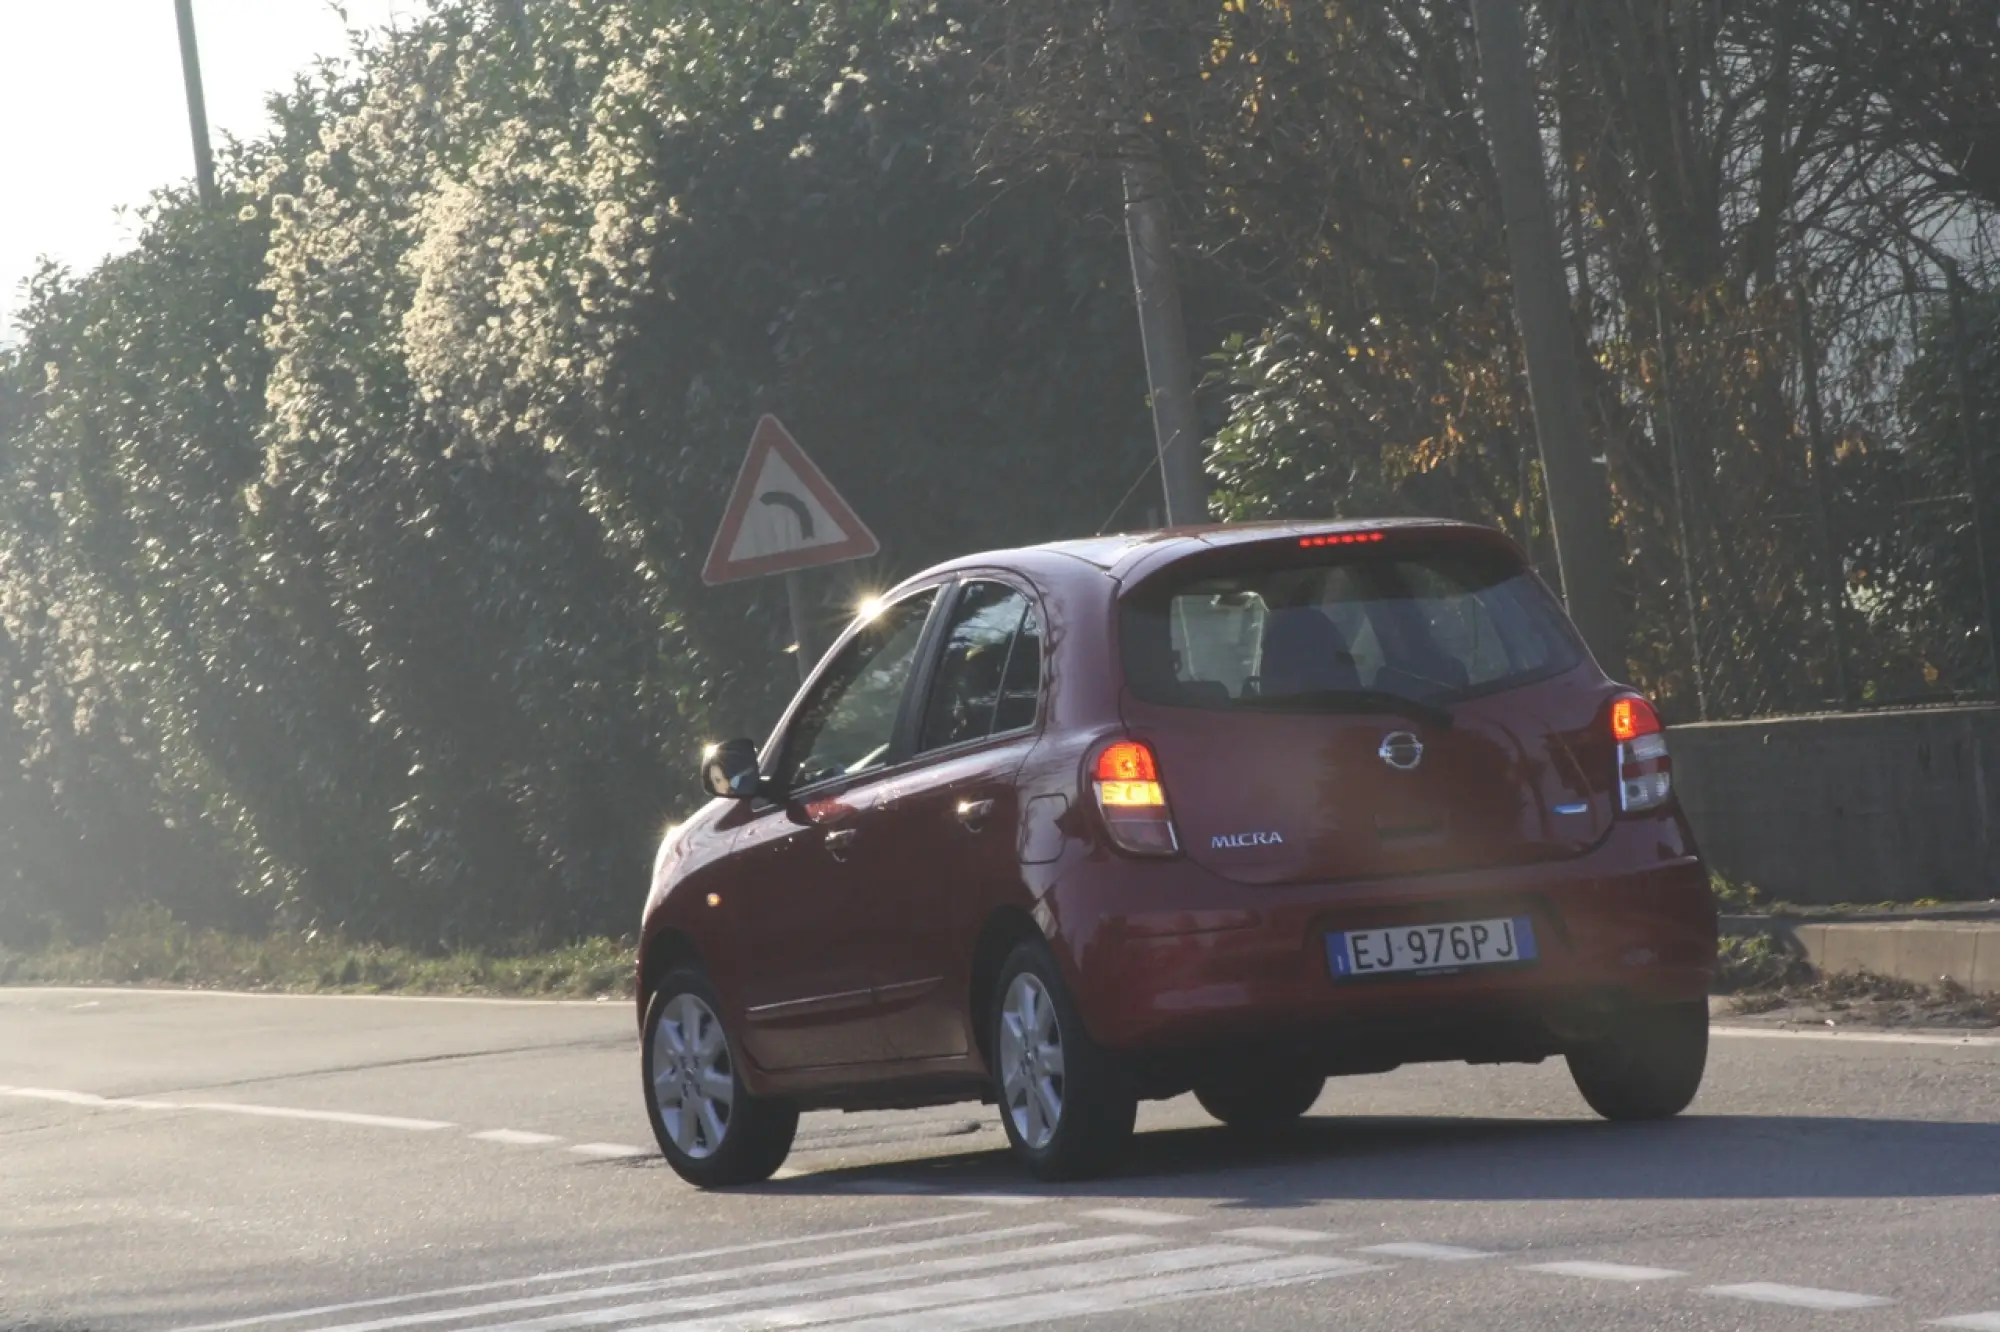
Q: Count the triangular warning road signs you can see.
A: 1